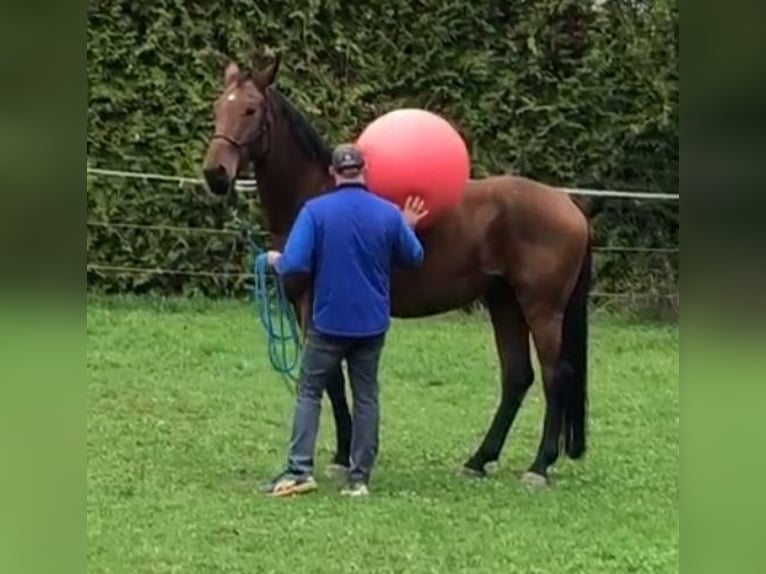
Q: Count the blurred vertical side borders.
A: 2